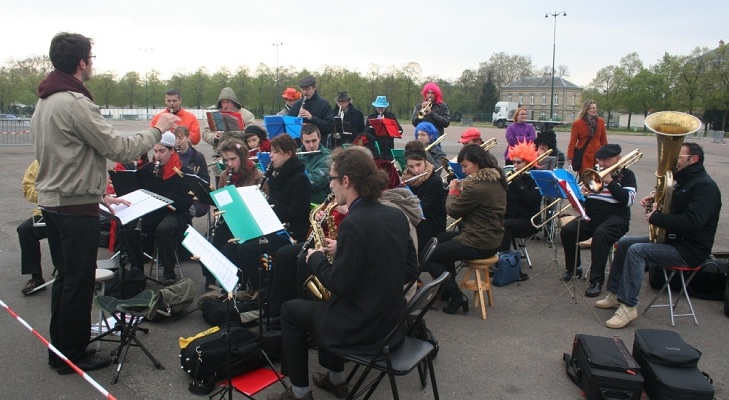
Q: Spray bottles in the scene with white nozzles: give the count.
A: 0